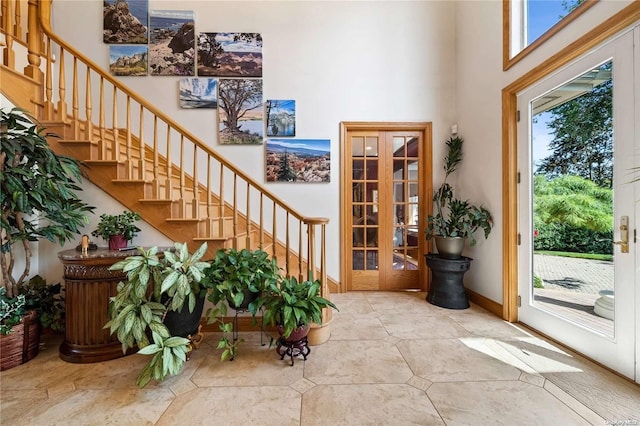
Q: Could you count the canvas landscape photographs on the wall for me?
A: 8